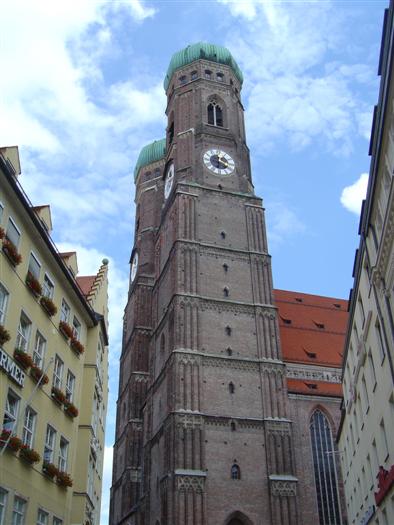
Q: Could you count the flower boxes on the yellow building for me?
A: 15